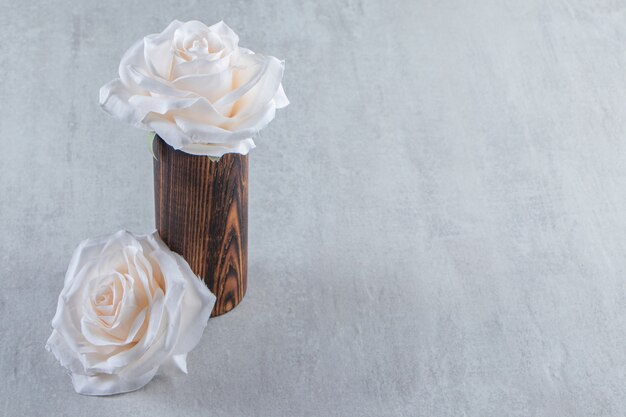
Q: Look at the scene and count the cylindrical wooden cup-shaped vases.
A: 1